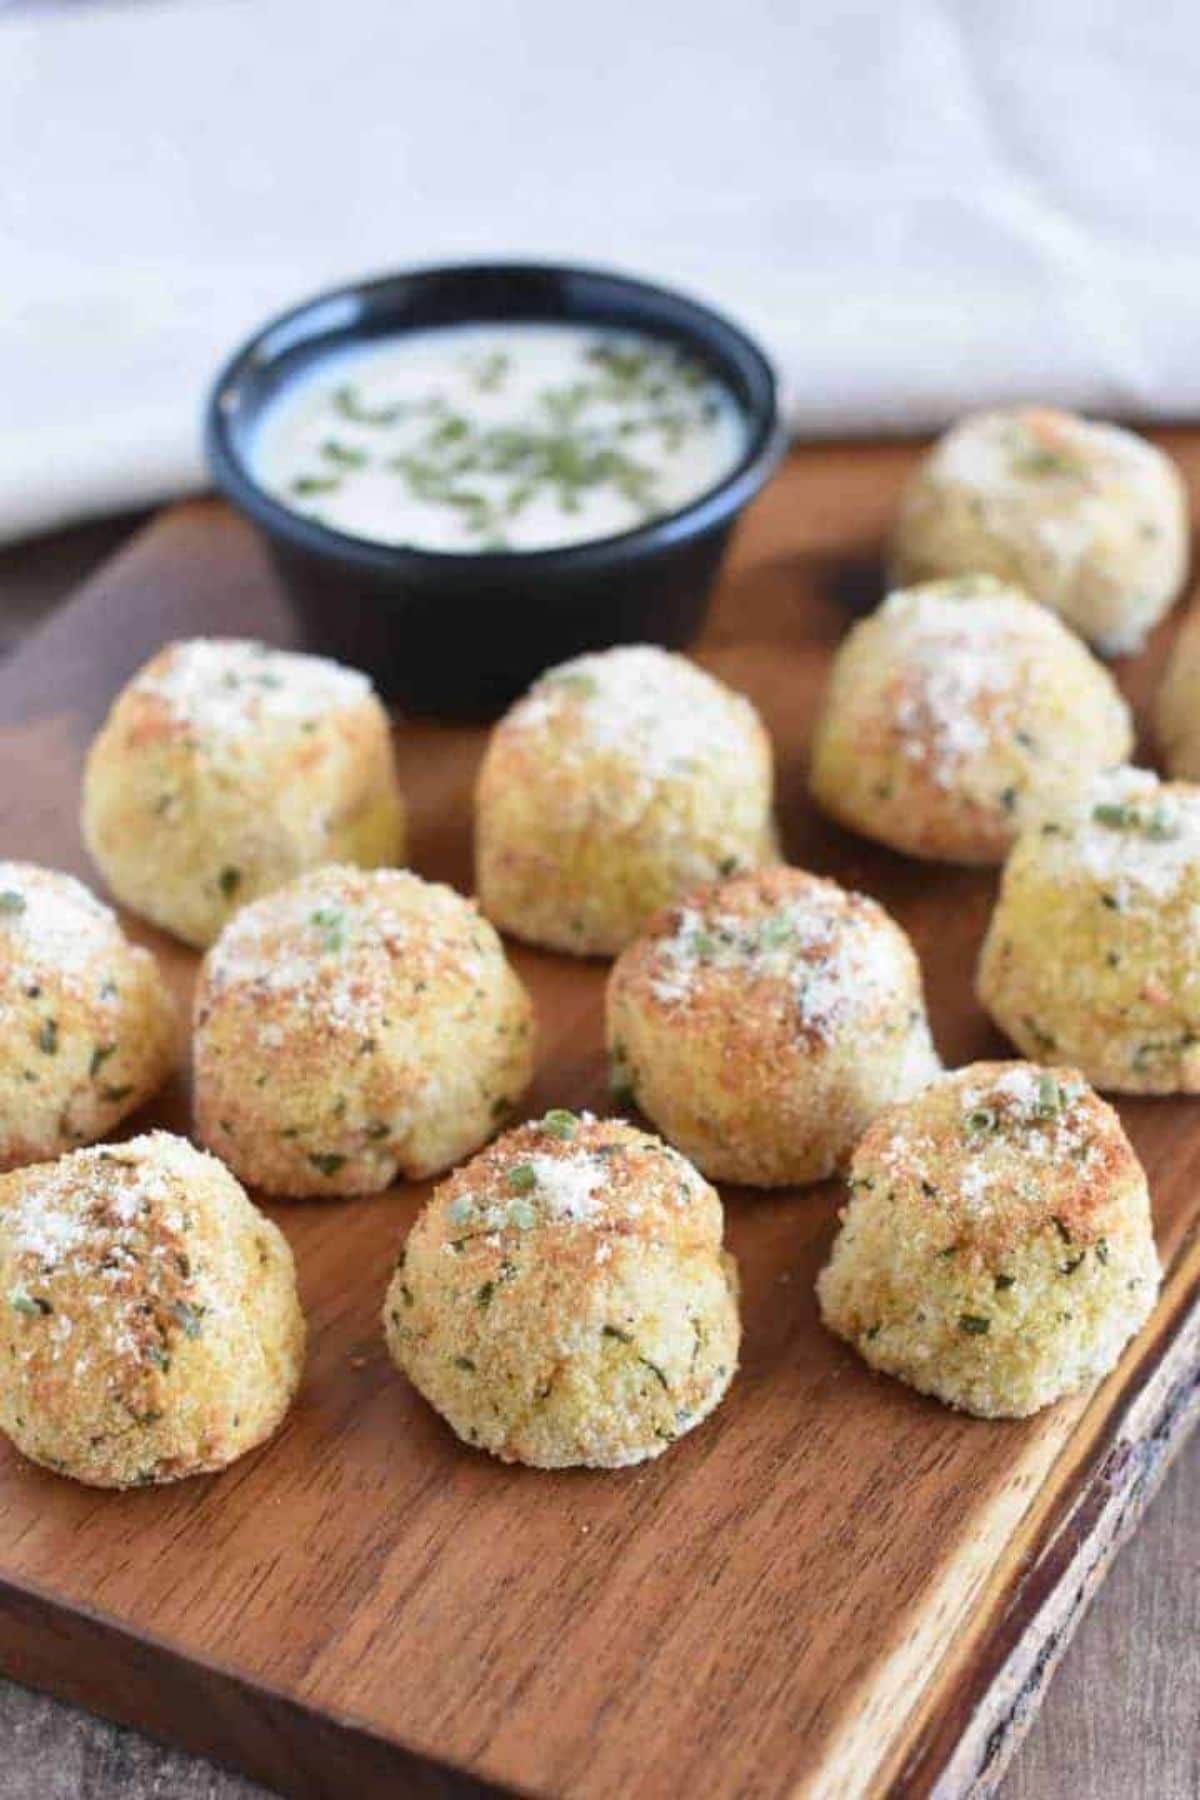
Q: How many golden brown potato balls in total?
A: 12